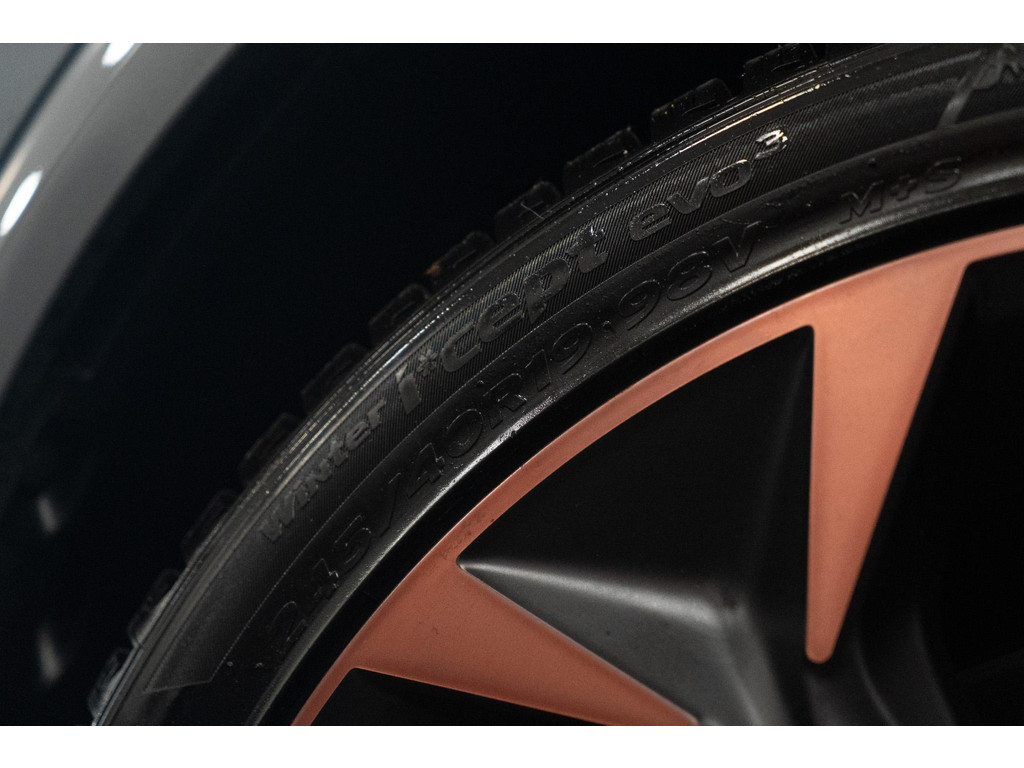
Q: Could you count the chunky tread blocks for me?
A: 11